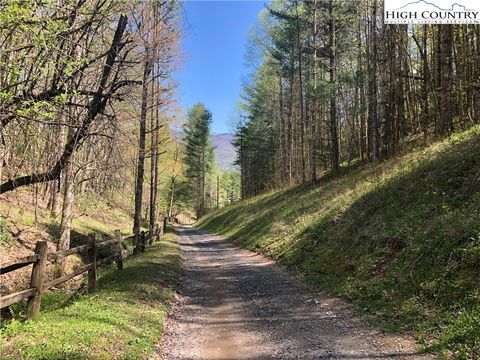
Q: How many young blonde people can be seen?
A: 0